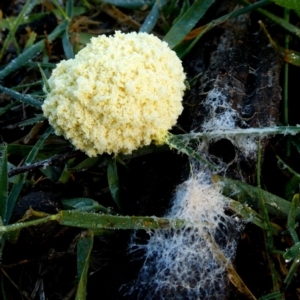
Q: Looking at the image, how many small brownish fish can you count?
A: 0